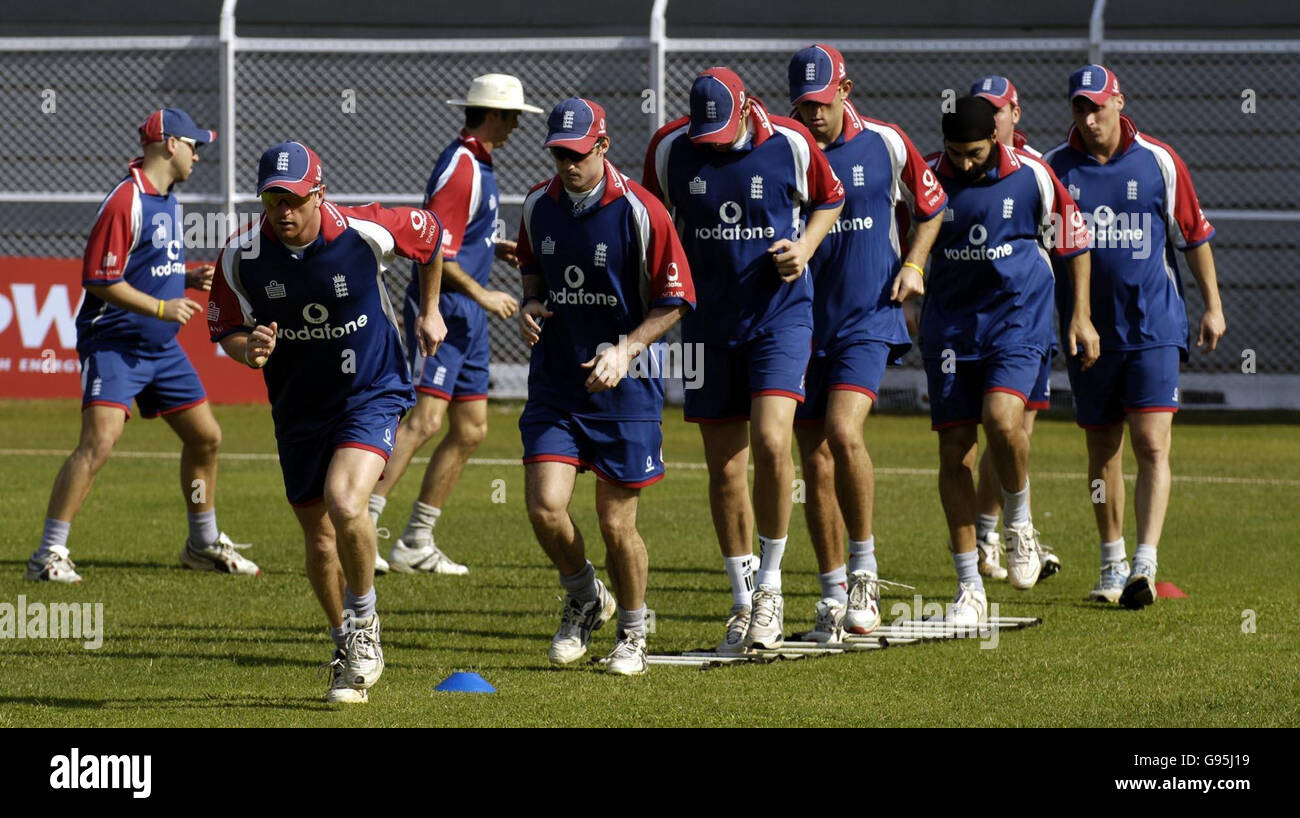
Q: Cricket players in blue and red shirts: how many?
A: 9